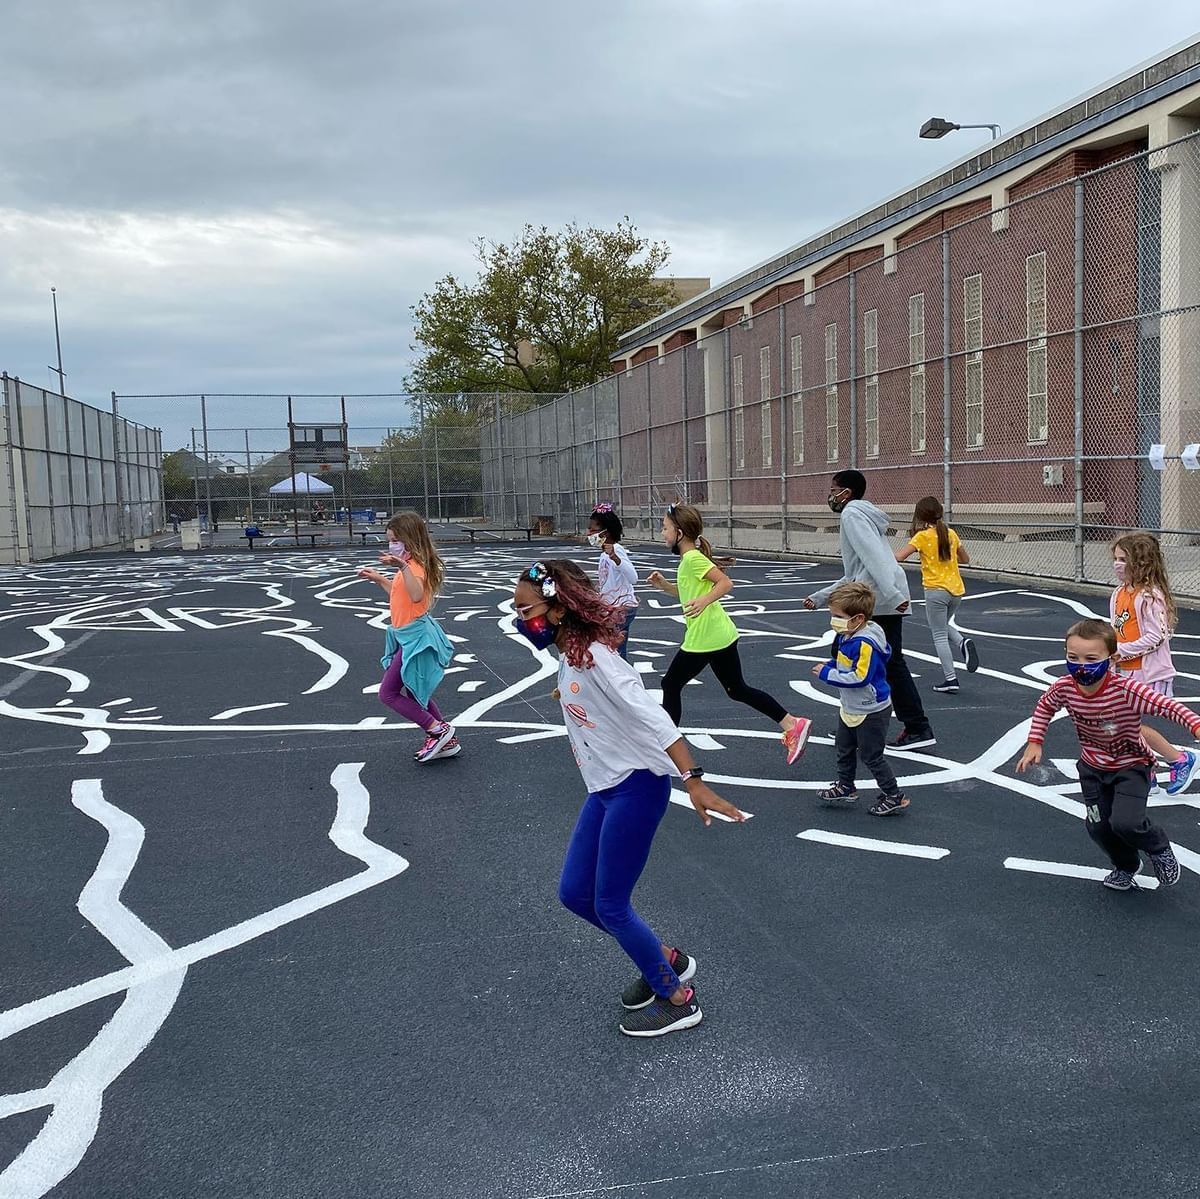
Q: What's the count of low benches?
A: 3